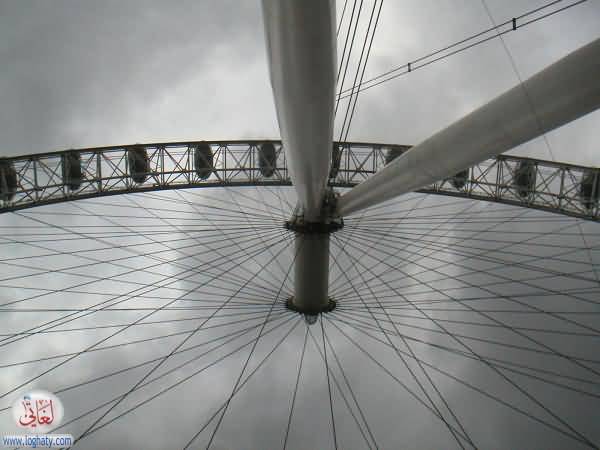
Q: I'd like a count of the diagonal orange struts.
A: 0